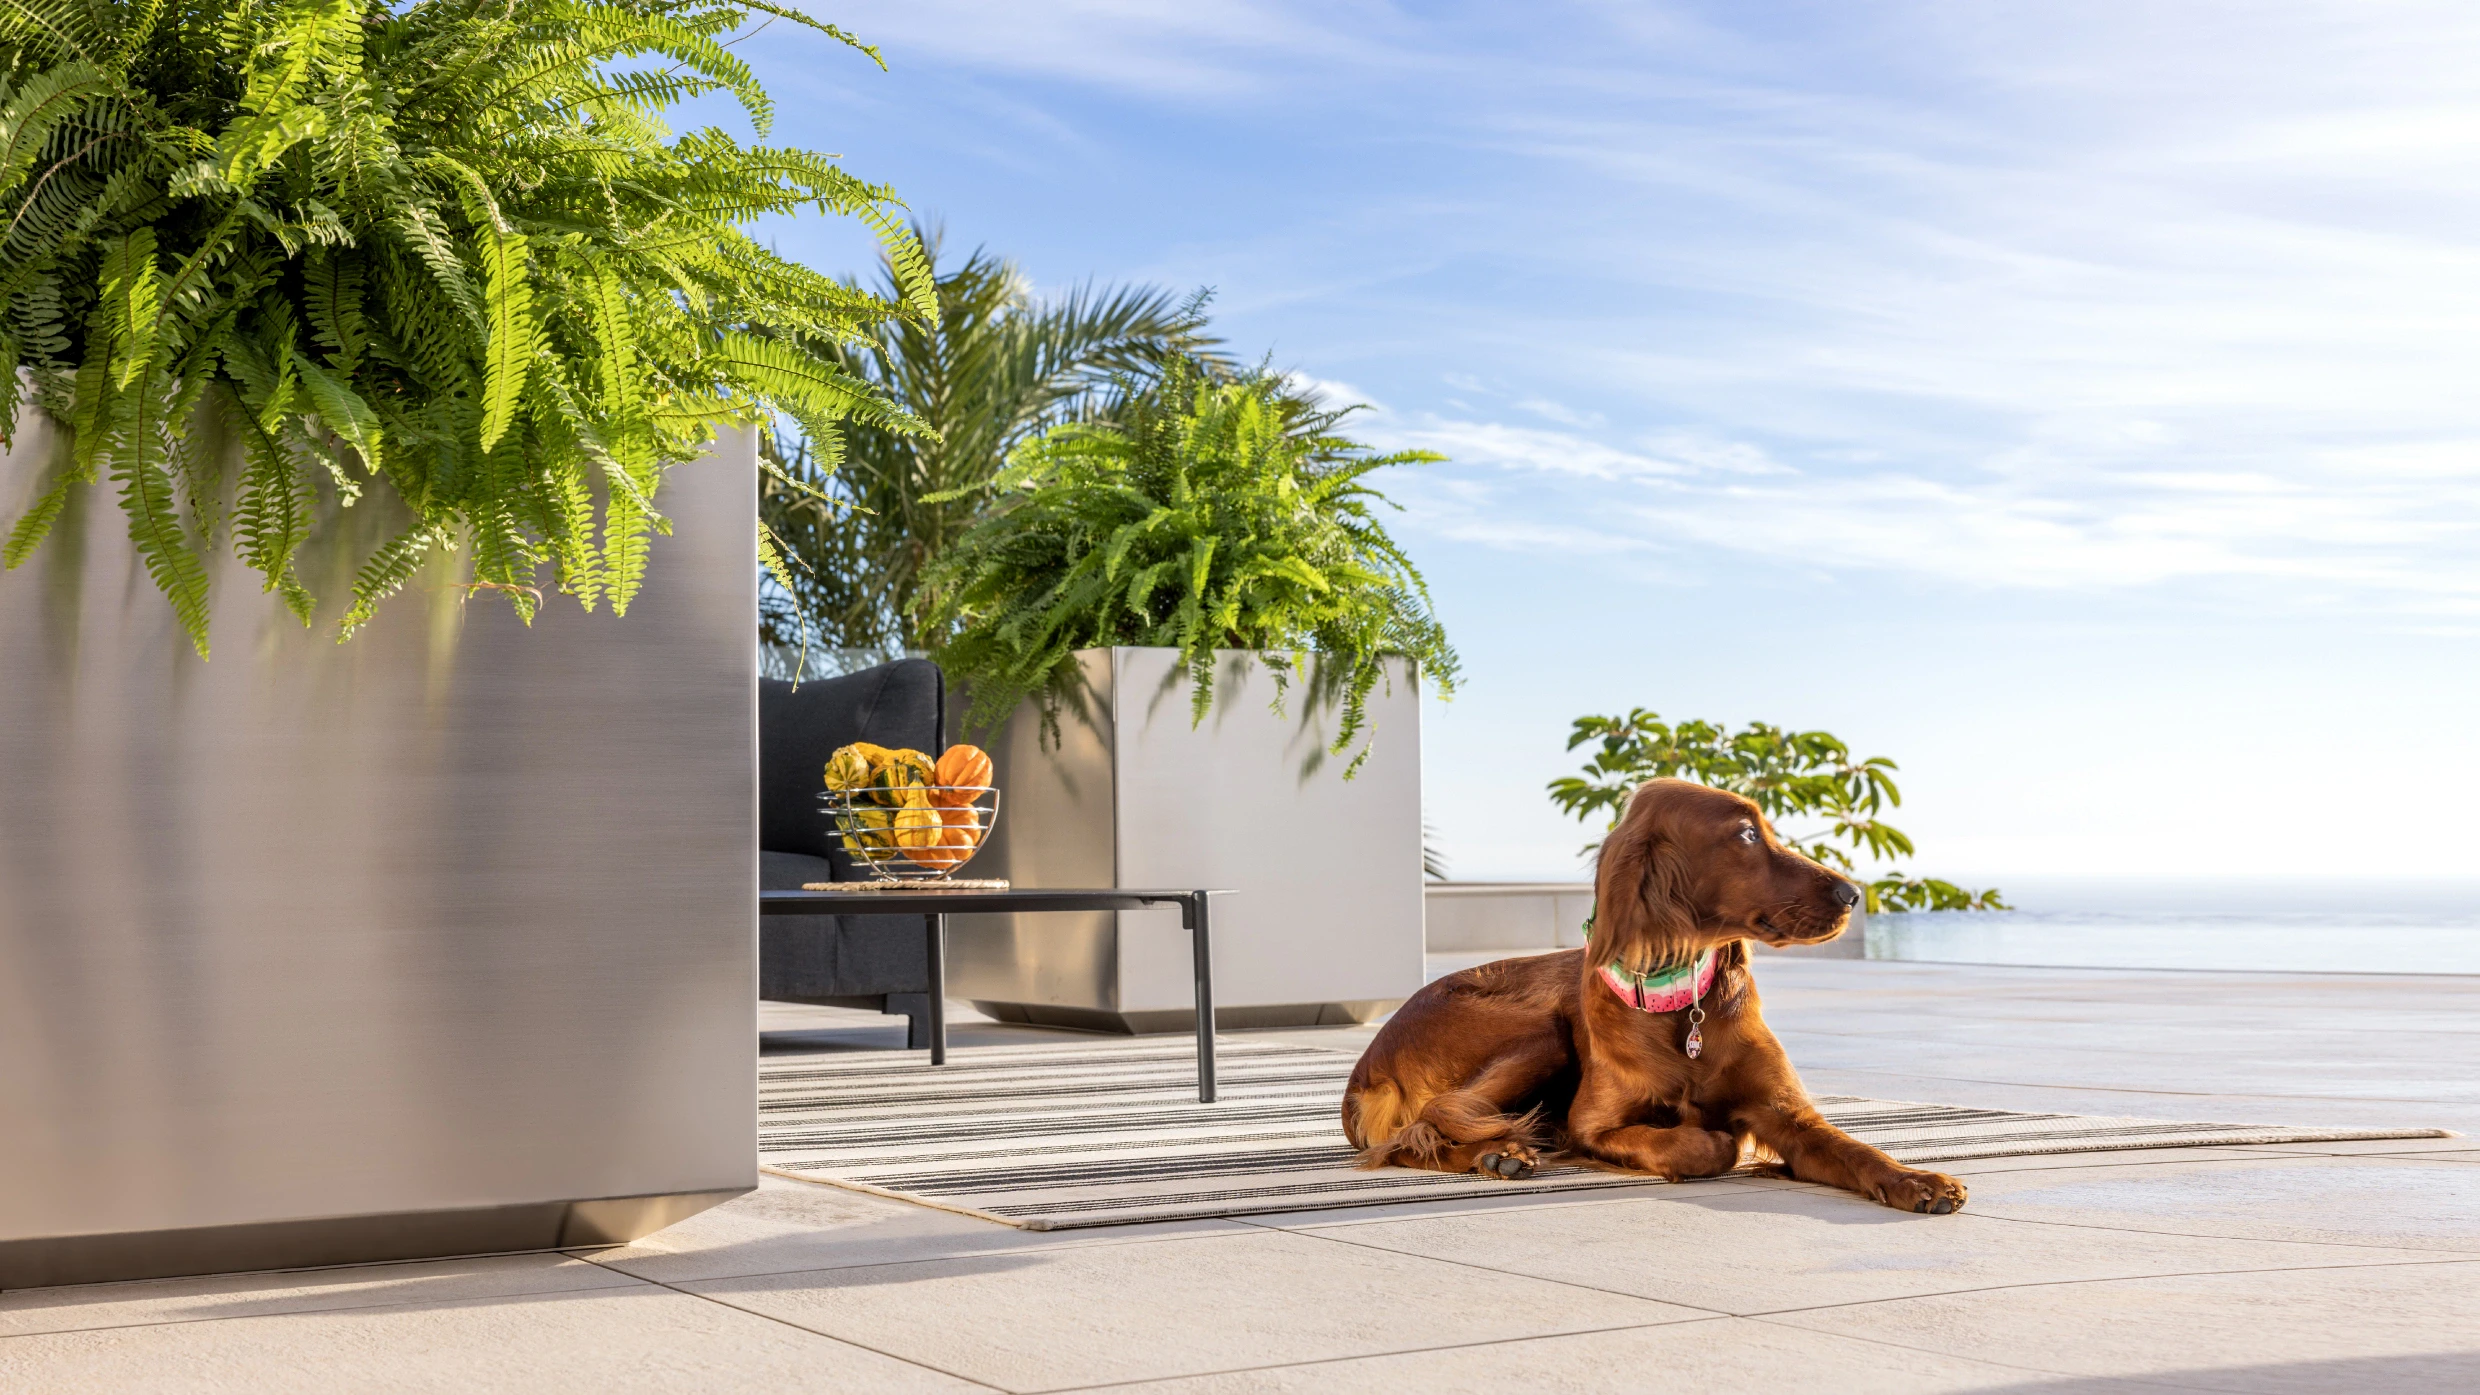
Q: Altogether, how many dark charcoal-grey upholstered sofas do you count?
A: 1